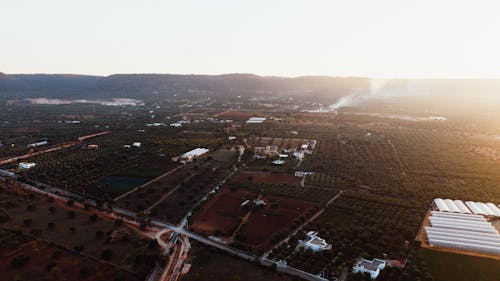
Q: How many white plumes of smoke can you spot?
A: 1